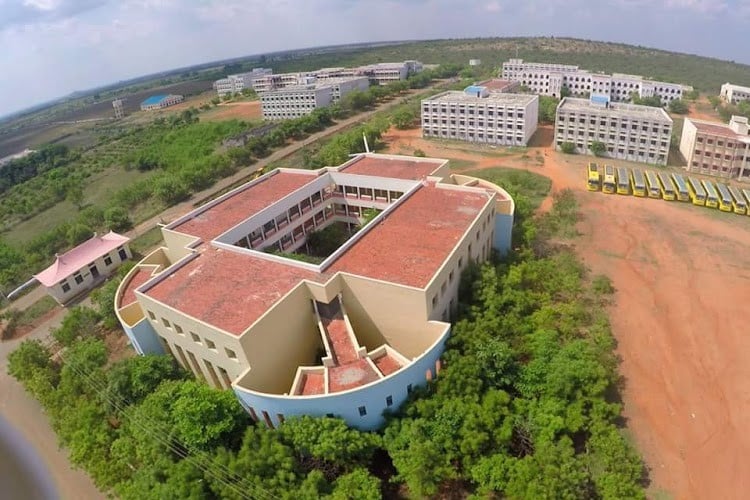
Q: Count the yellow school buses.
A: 12